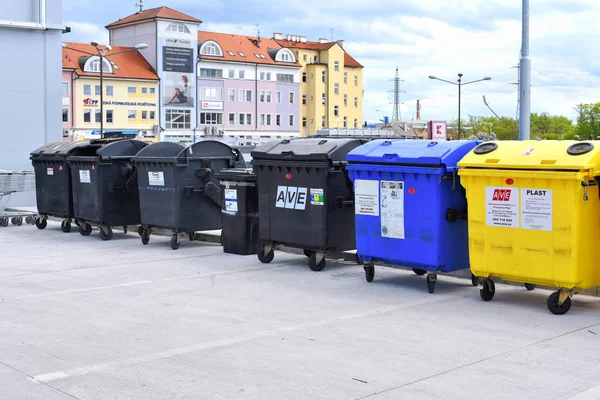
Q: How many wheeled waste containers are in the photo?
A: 7